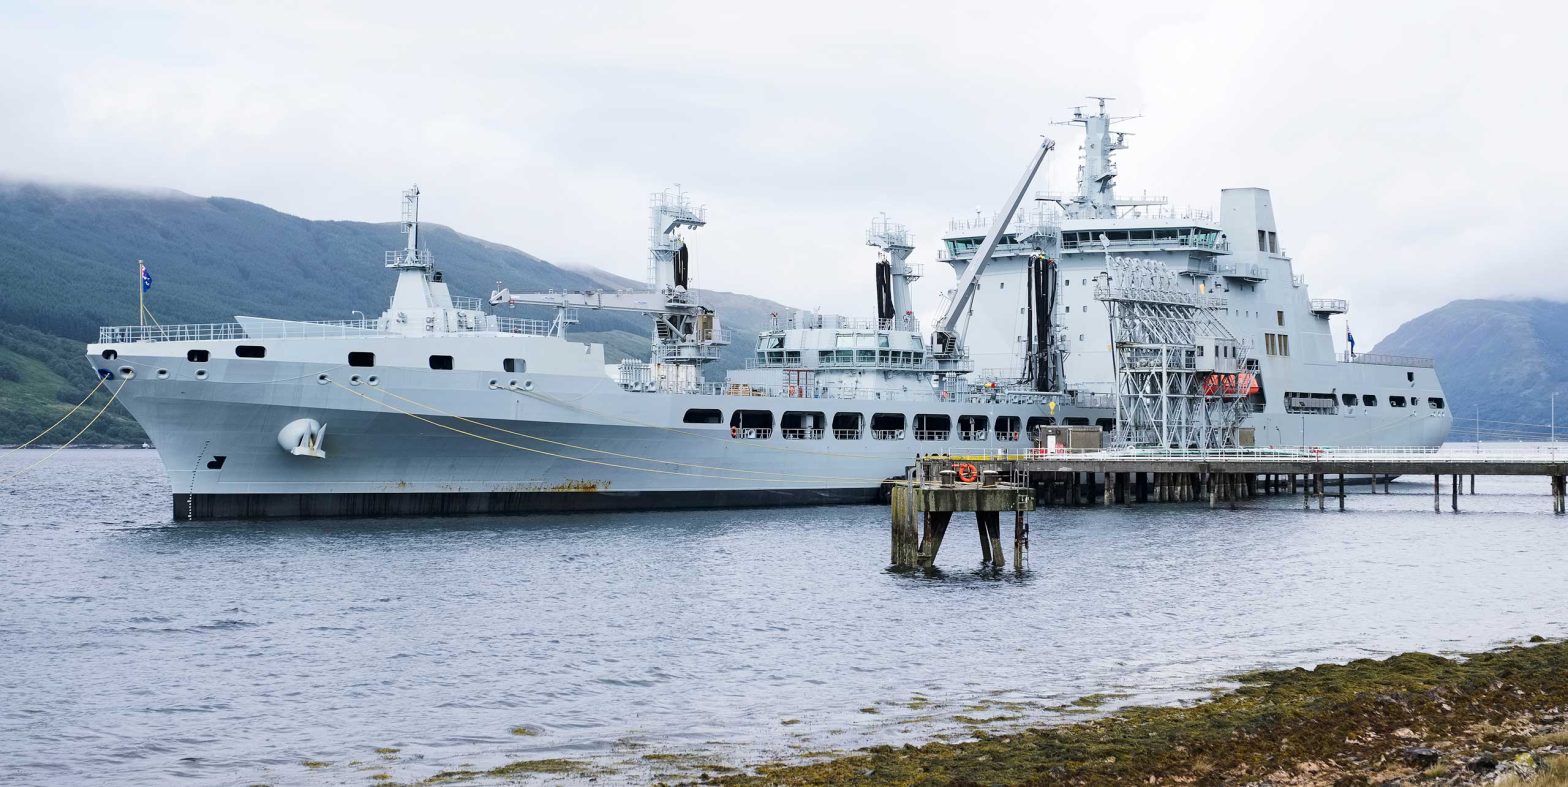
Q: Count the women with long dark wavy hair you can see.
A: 0